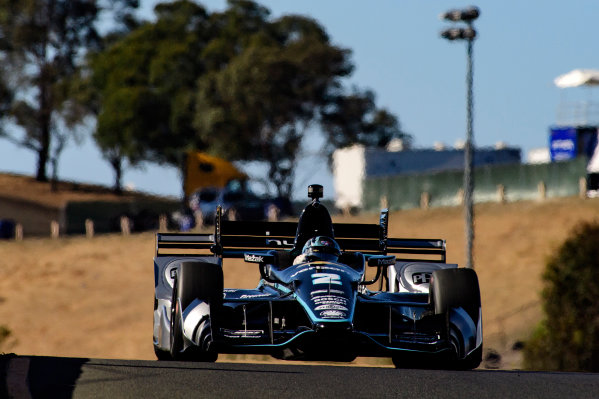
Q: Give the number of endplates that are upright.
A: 2